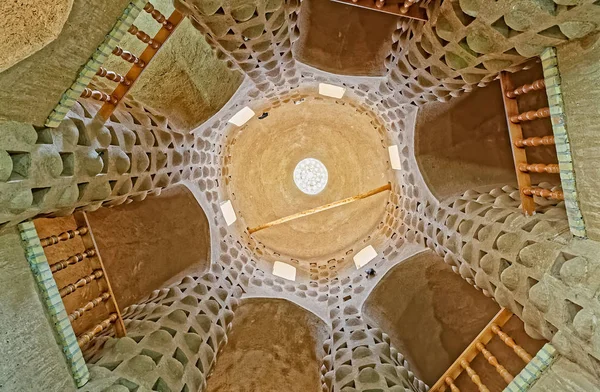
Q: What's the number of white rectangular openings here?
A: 6